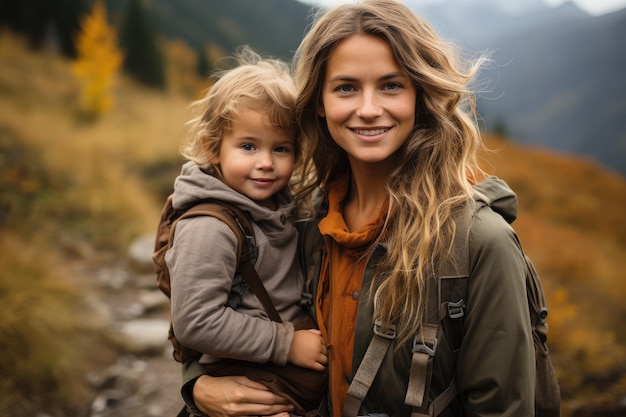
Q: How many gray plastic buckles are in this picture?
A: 3